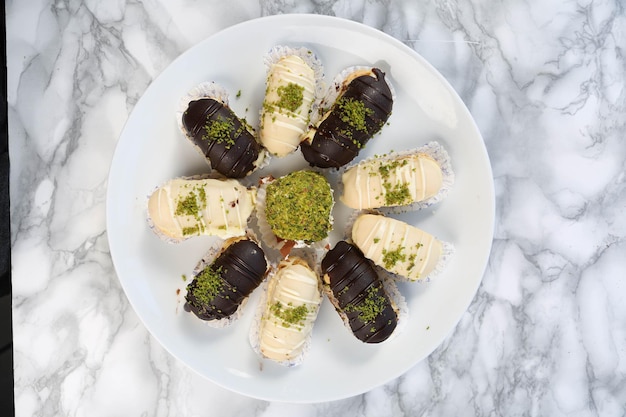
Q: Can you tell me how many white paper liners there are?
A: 10